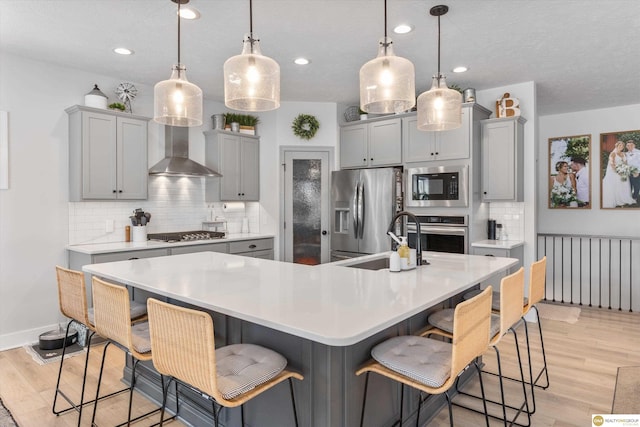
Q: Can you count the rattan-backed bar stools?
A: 6